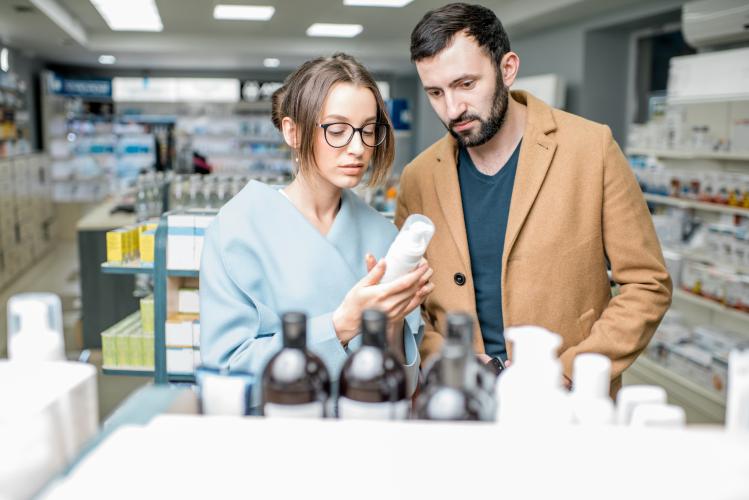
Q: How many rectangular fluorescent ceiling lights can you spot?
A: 4